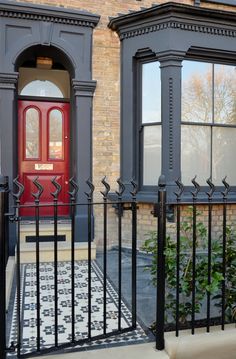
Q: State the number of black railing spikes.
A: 12